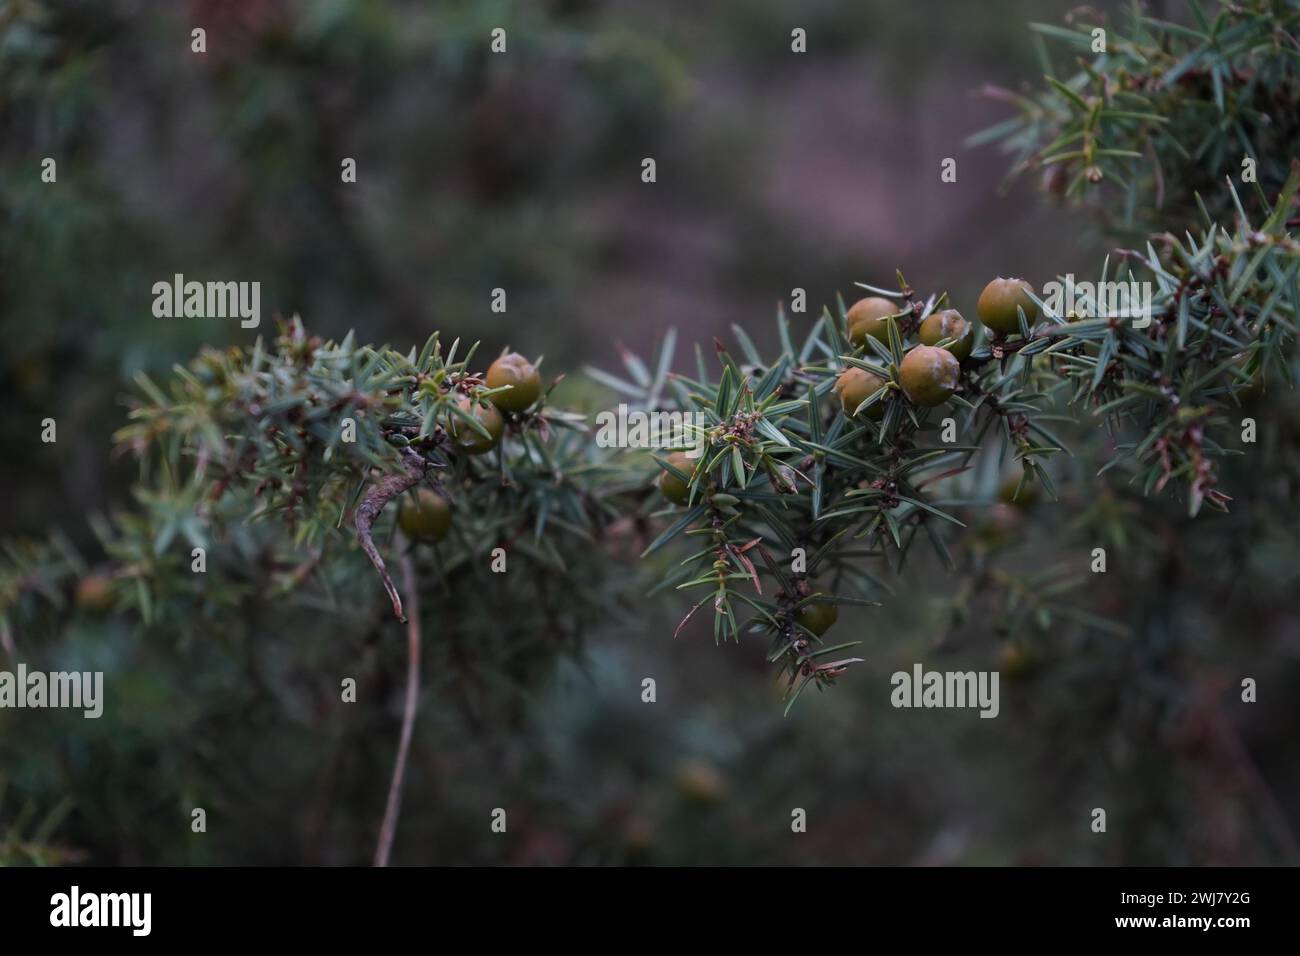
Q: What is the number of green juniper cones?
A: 10